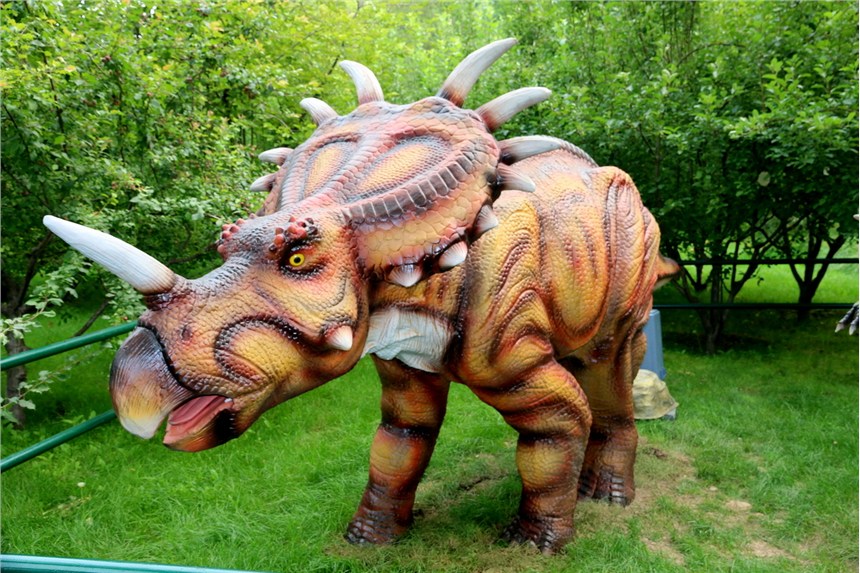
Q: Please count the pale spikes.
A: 13